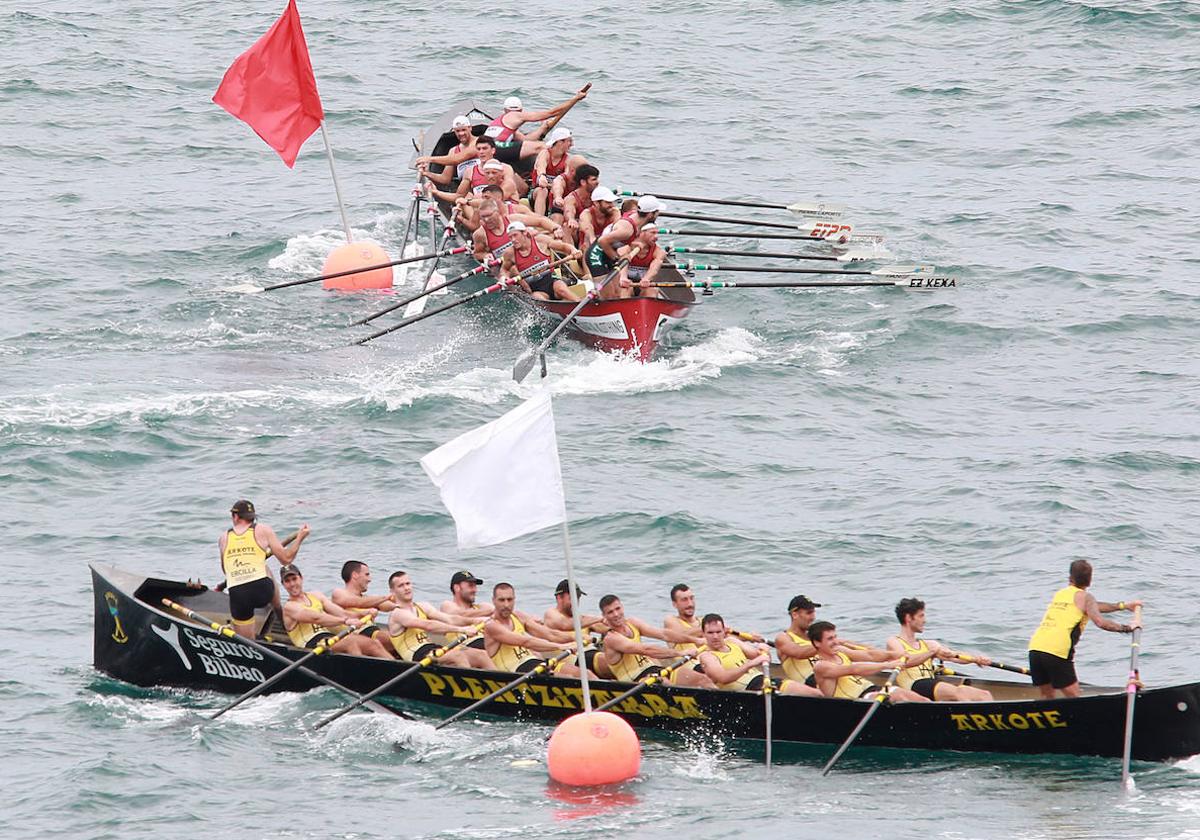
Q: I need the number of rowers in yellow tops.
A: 14